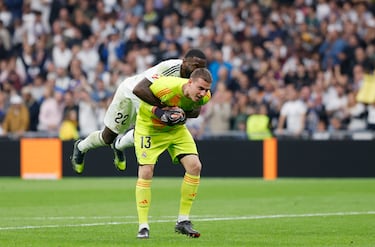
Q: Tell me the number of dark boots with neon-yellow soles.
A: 2